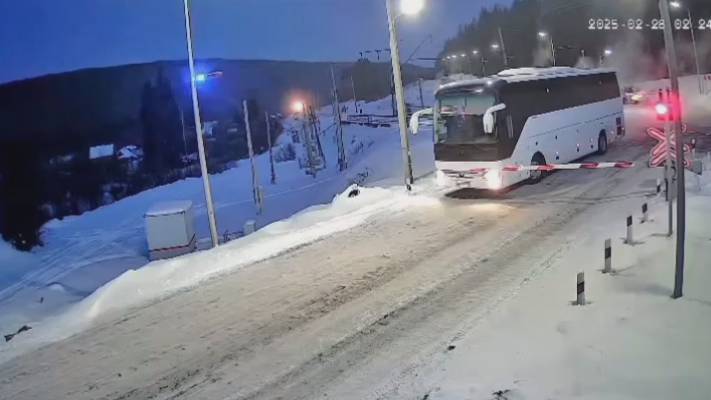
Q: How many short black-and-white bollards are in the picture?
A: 5